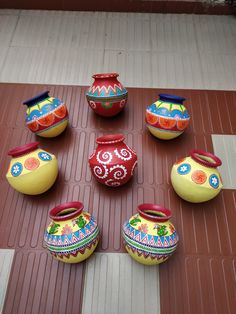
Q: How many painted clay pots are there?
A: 8